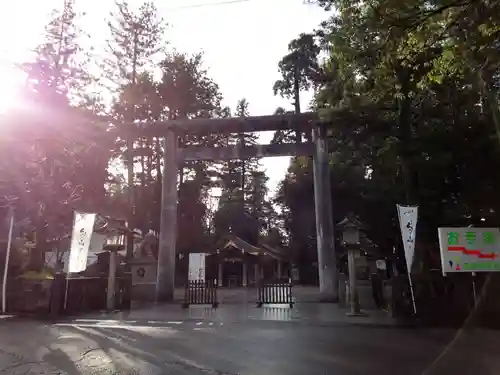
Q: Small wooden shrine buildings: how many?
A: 1